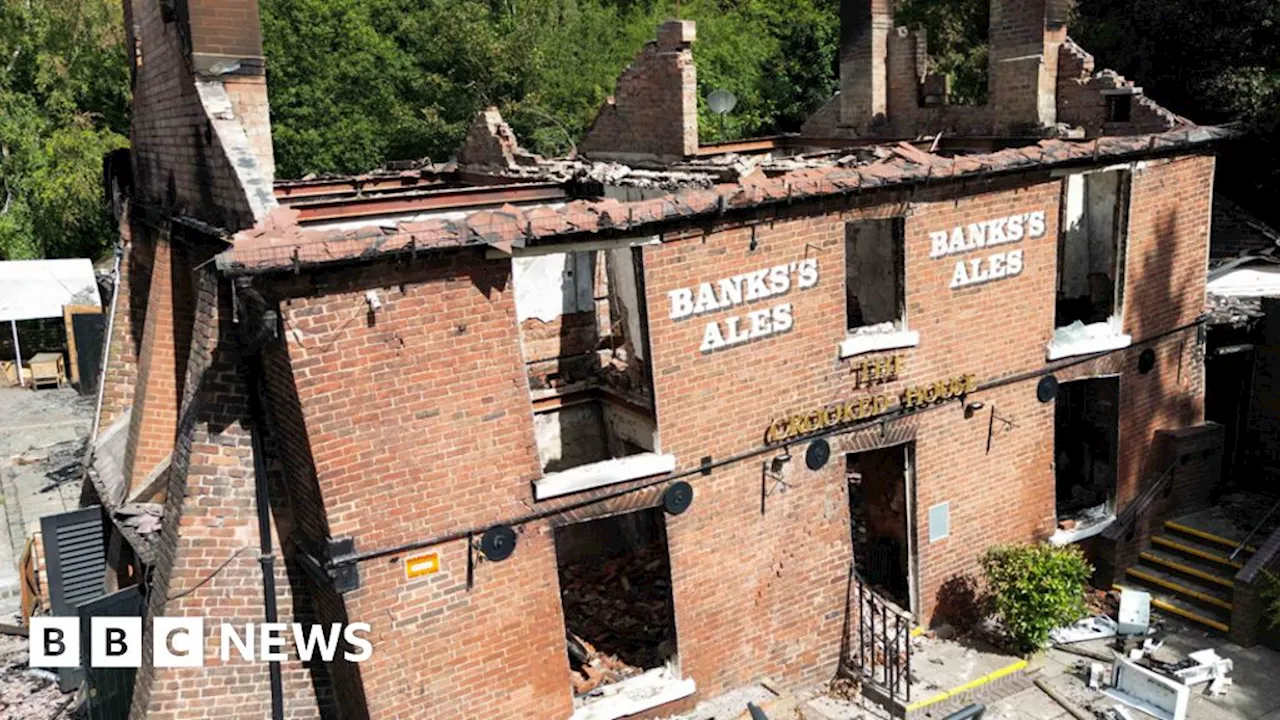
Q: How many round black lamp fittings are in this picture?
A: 5